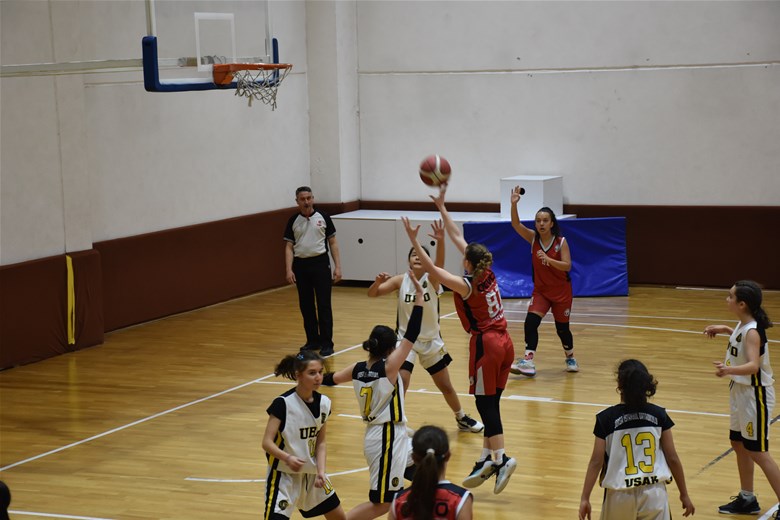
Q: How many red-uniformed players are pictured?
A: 3